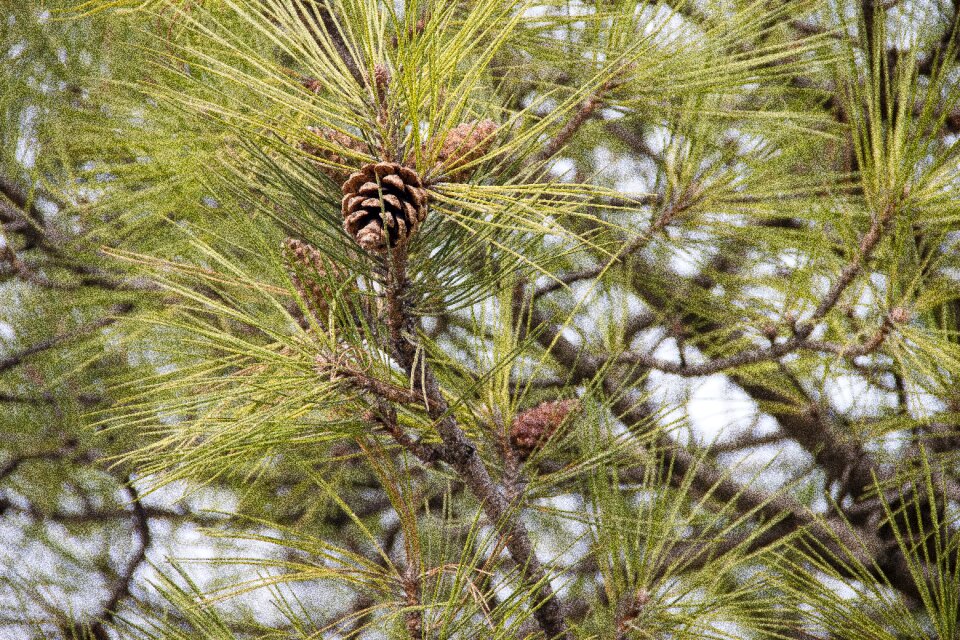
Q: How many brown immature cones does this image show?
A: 4